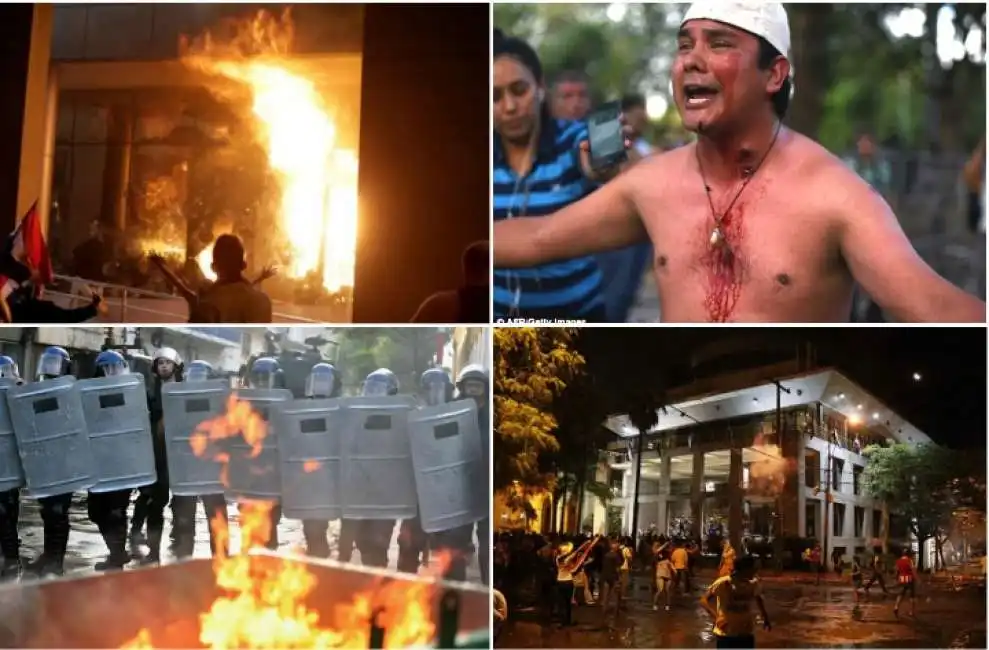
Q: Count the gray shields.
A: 8